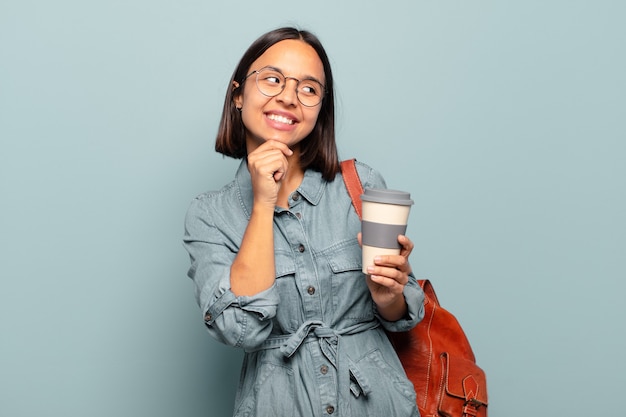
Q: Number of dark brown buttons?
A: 7